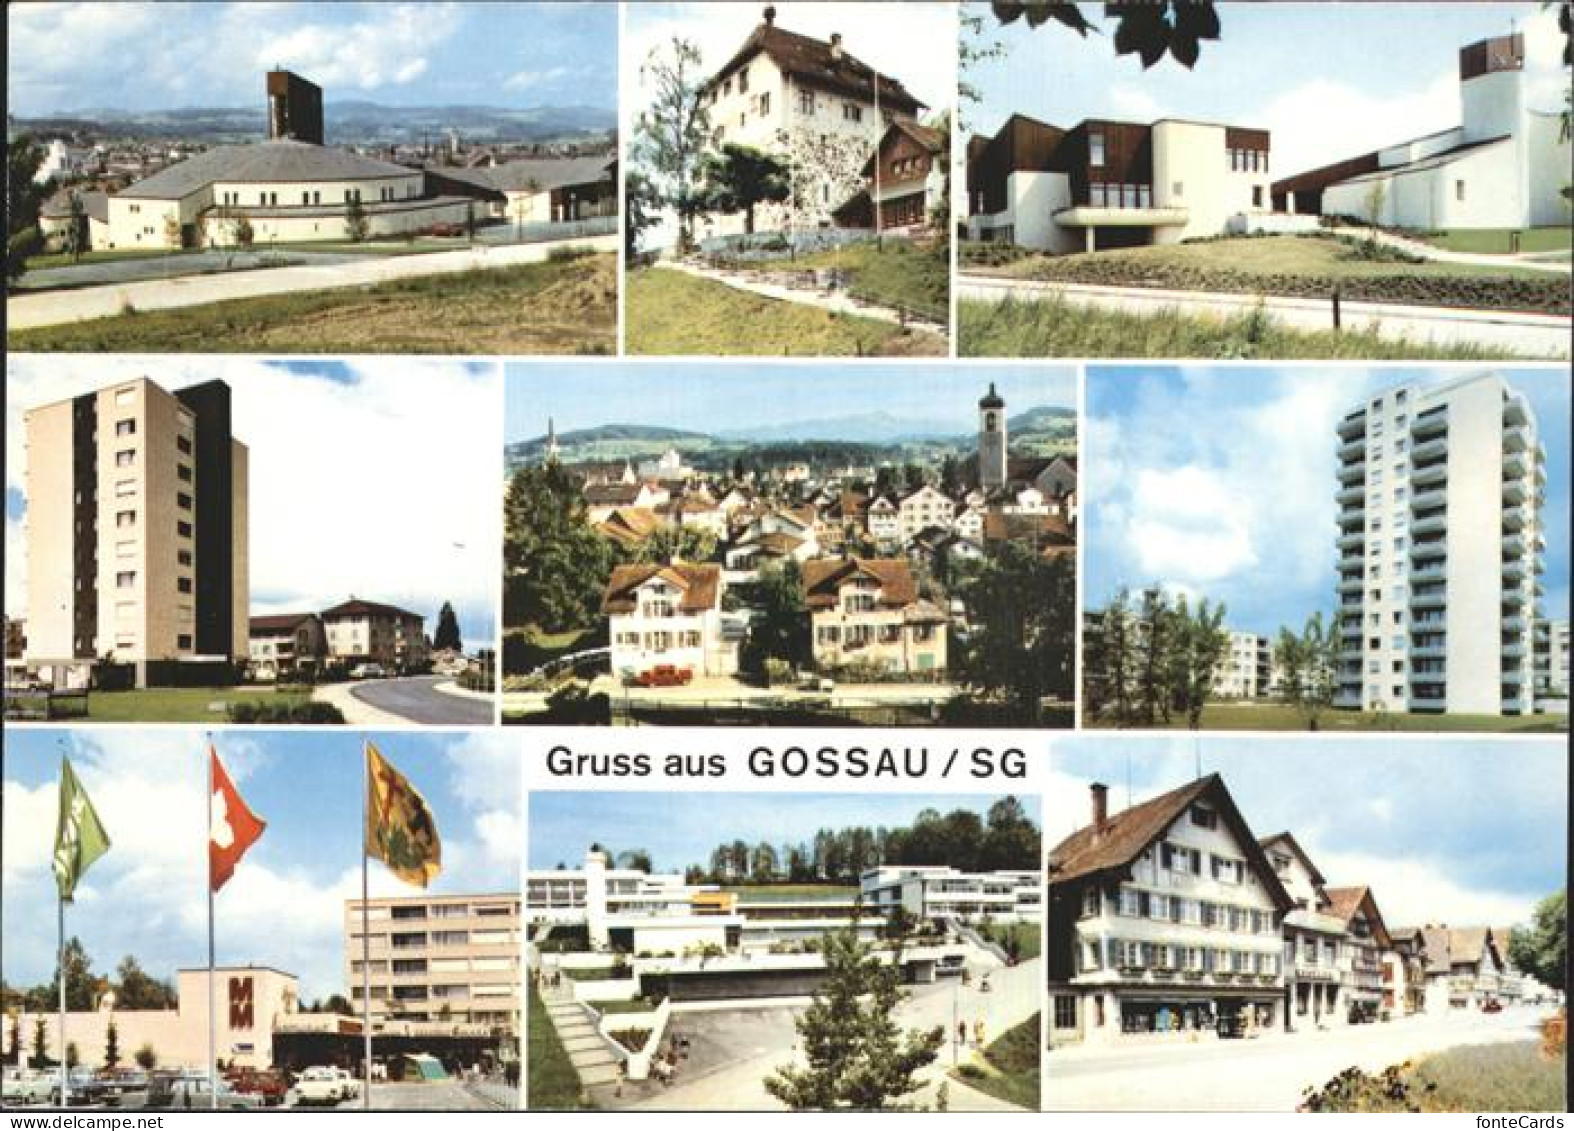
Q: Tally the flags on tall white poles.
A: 3